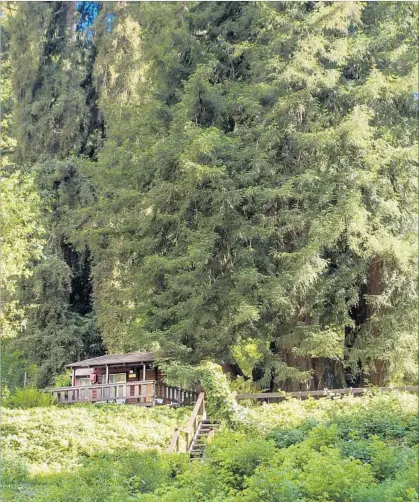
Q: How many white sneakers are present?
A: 0